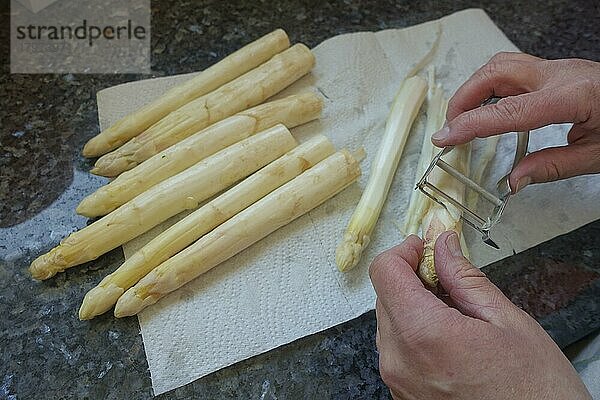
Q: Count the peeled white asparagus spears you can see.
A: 1